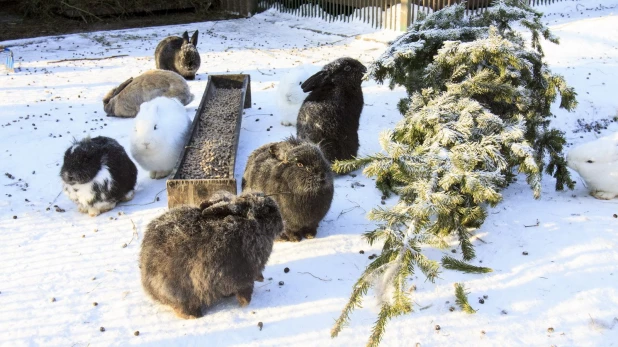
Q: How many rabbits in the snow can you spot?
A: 9